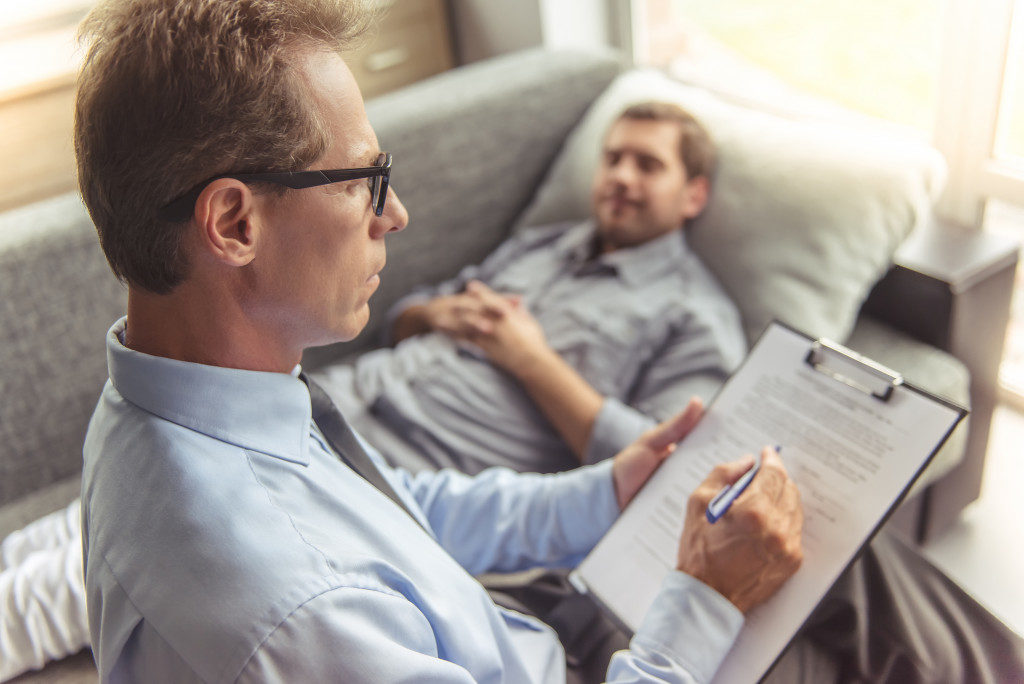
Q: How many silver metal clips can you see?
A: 1